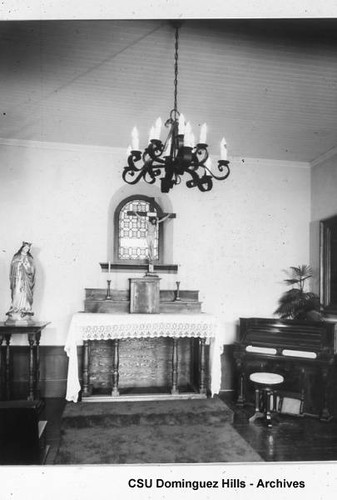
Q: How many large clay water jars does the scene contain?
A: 0